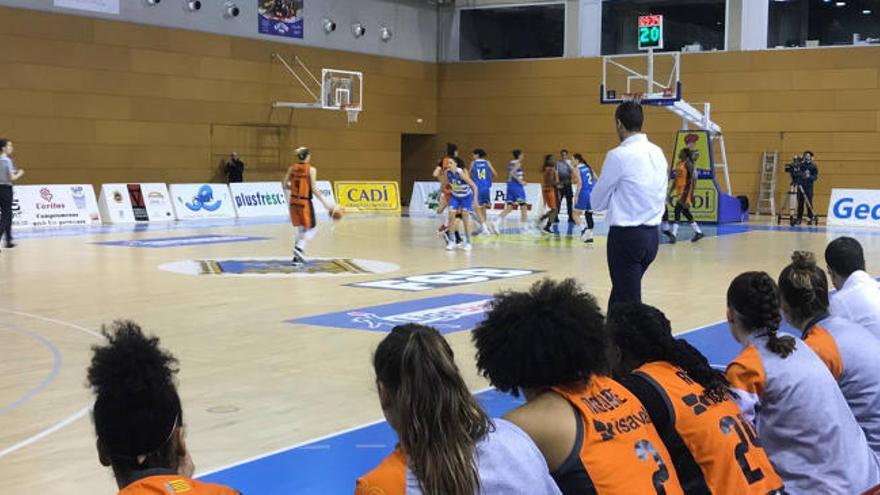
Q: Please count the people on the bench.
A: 7